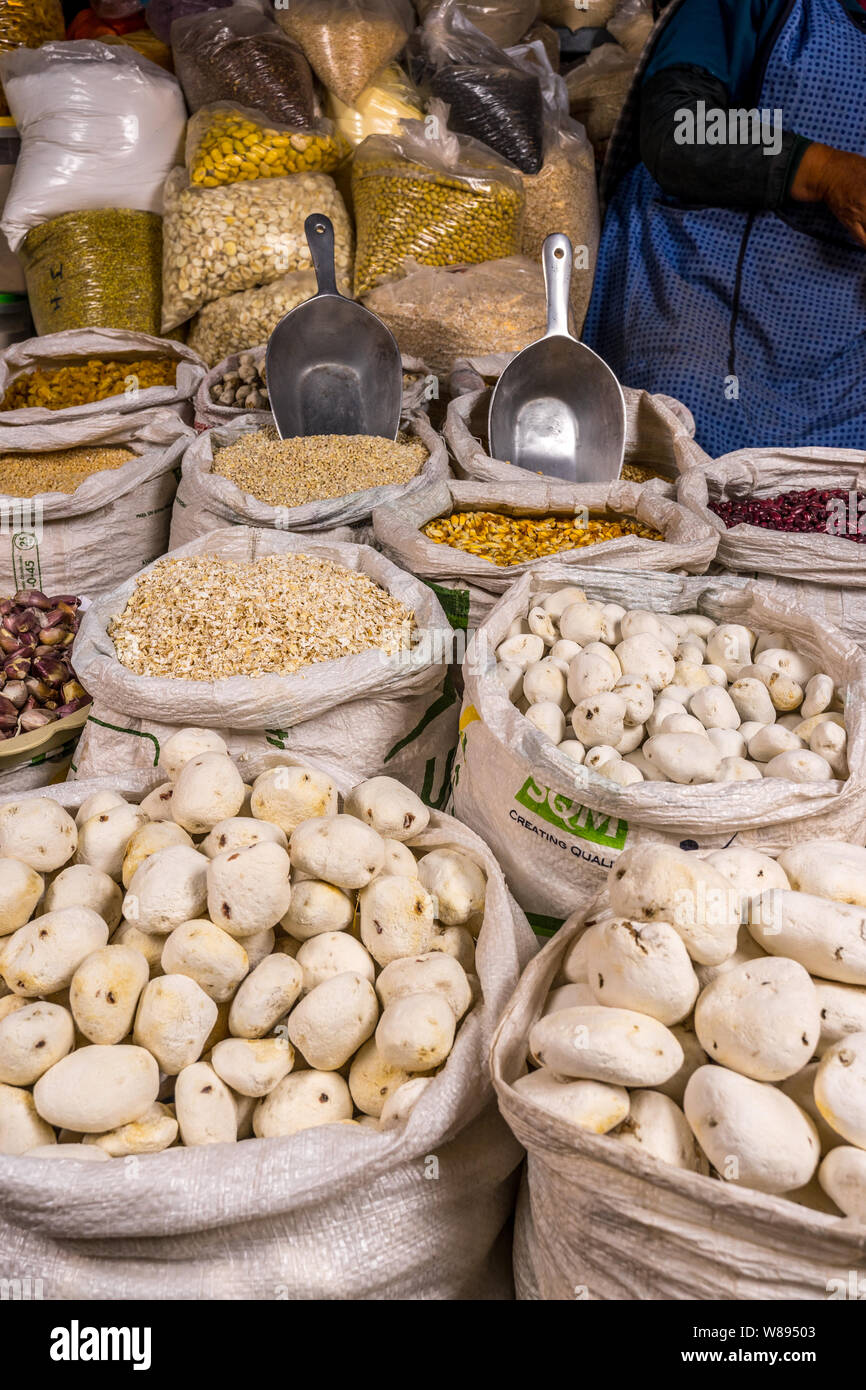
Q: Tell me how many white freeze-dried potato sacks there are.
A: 3